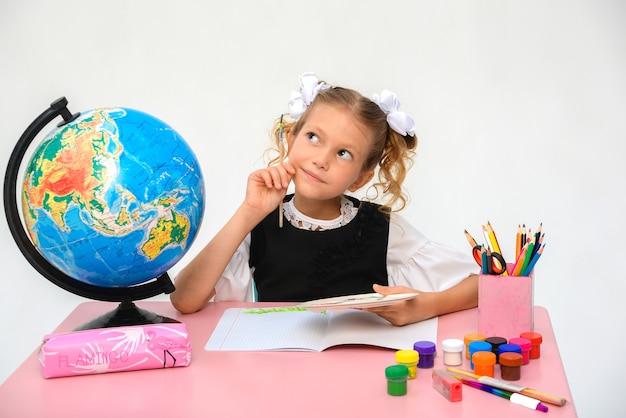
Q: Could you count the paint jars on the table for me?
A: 12